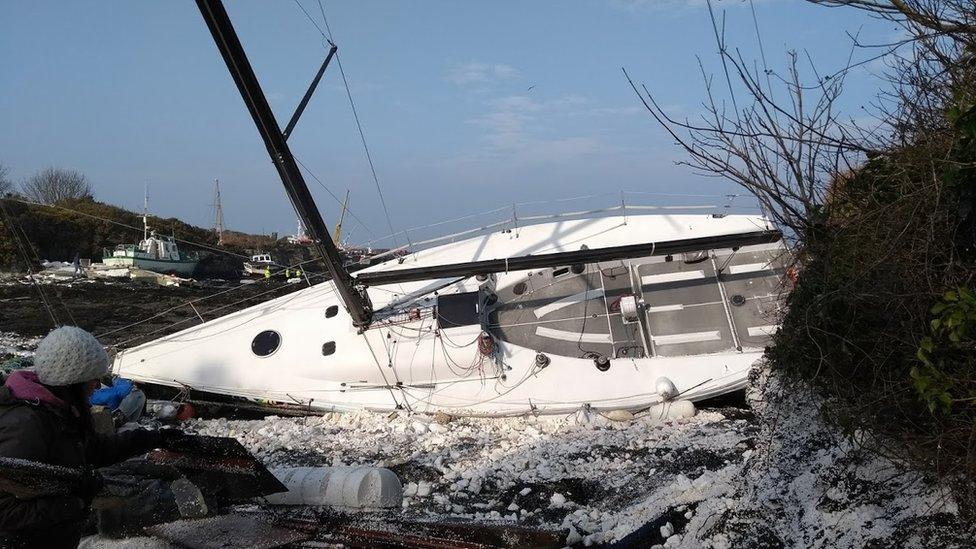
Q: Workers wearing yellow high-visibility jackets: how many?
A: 3